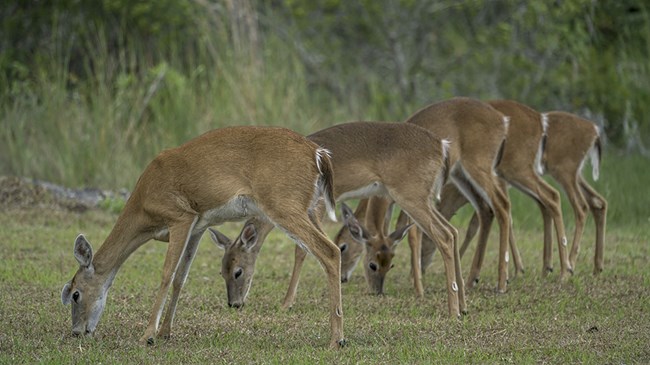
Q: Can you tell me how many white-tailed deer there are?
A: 5